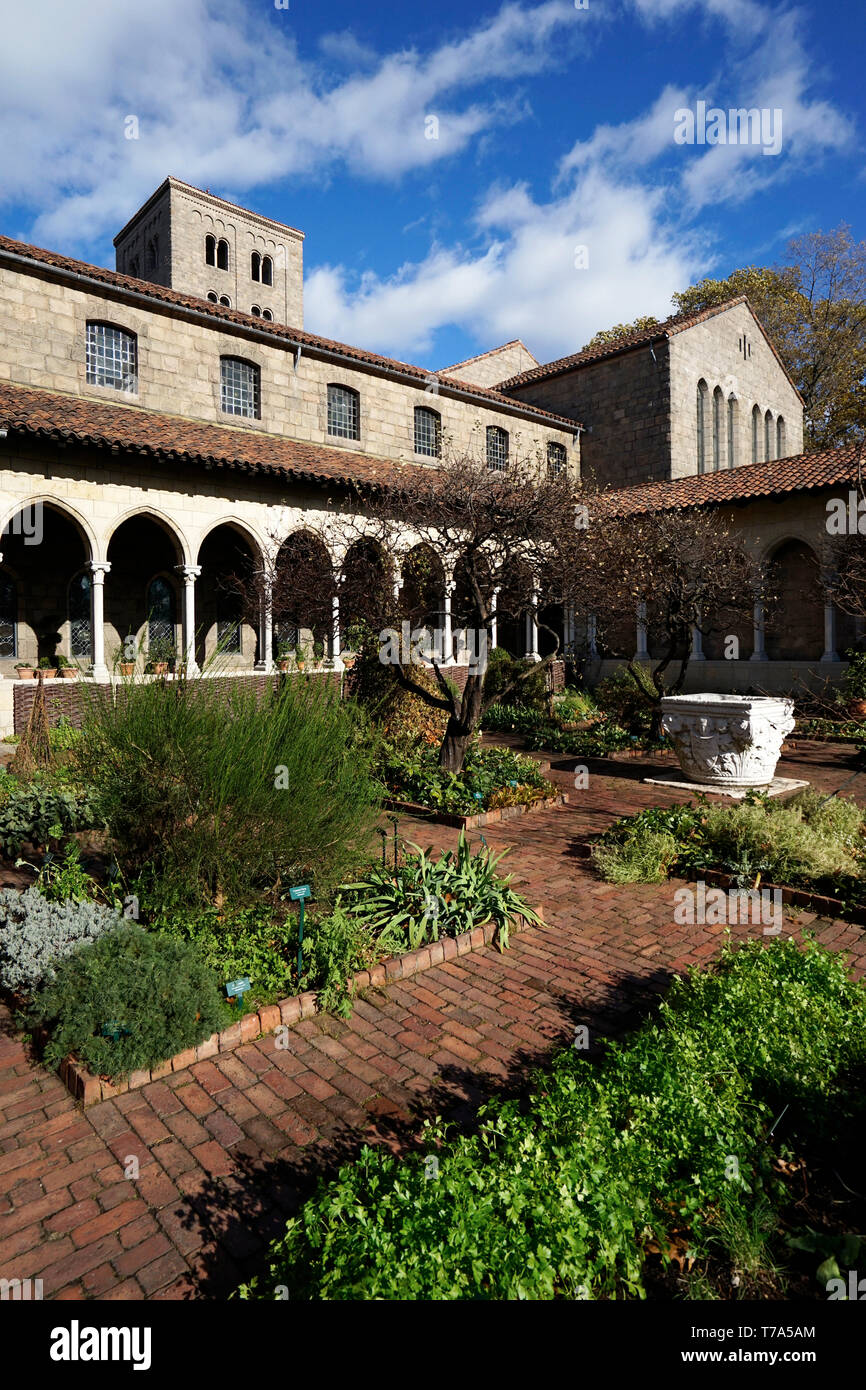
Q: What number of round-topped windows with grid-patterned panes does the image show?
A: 6